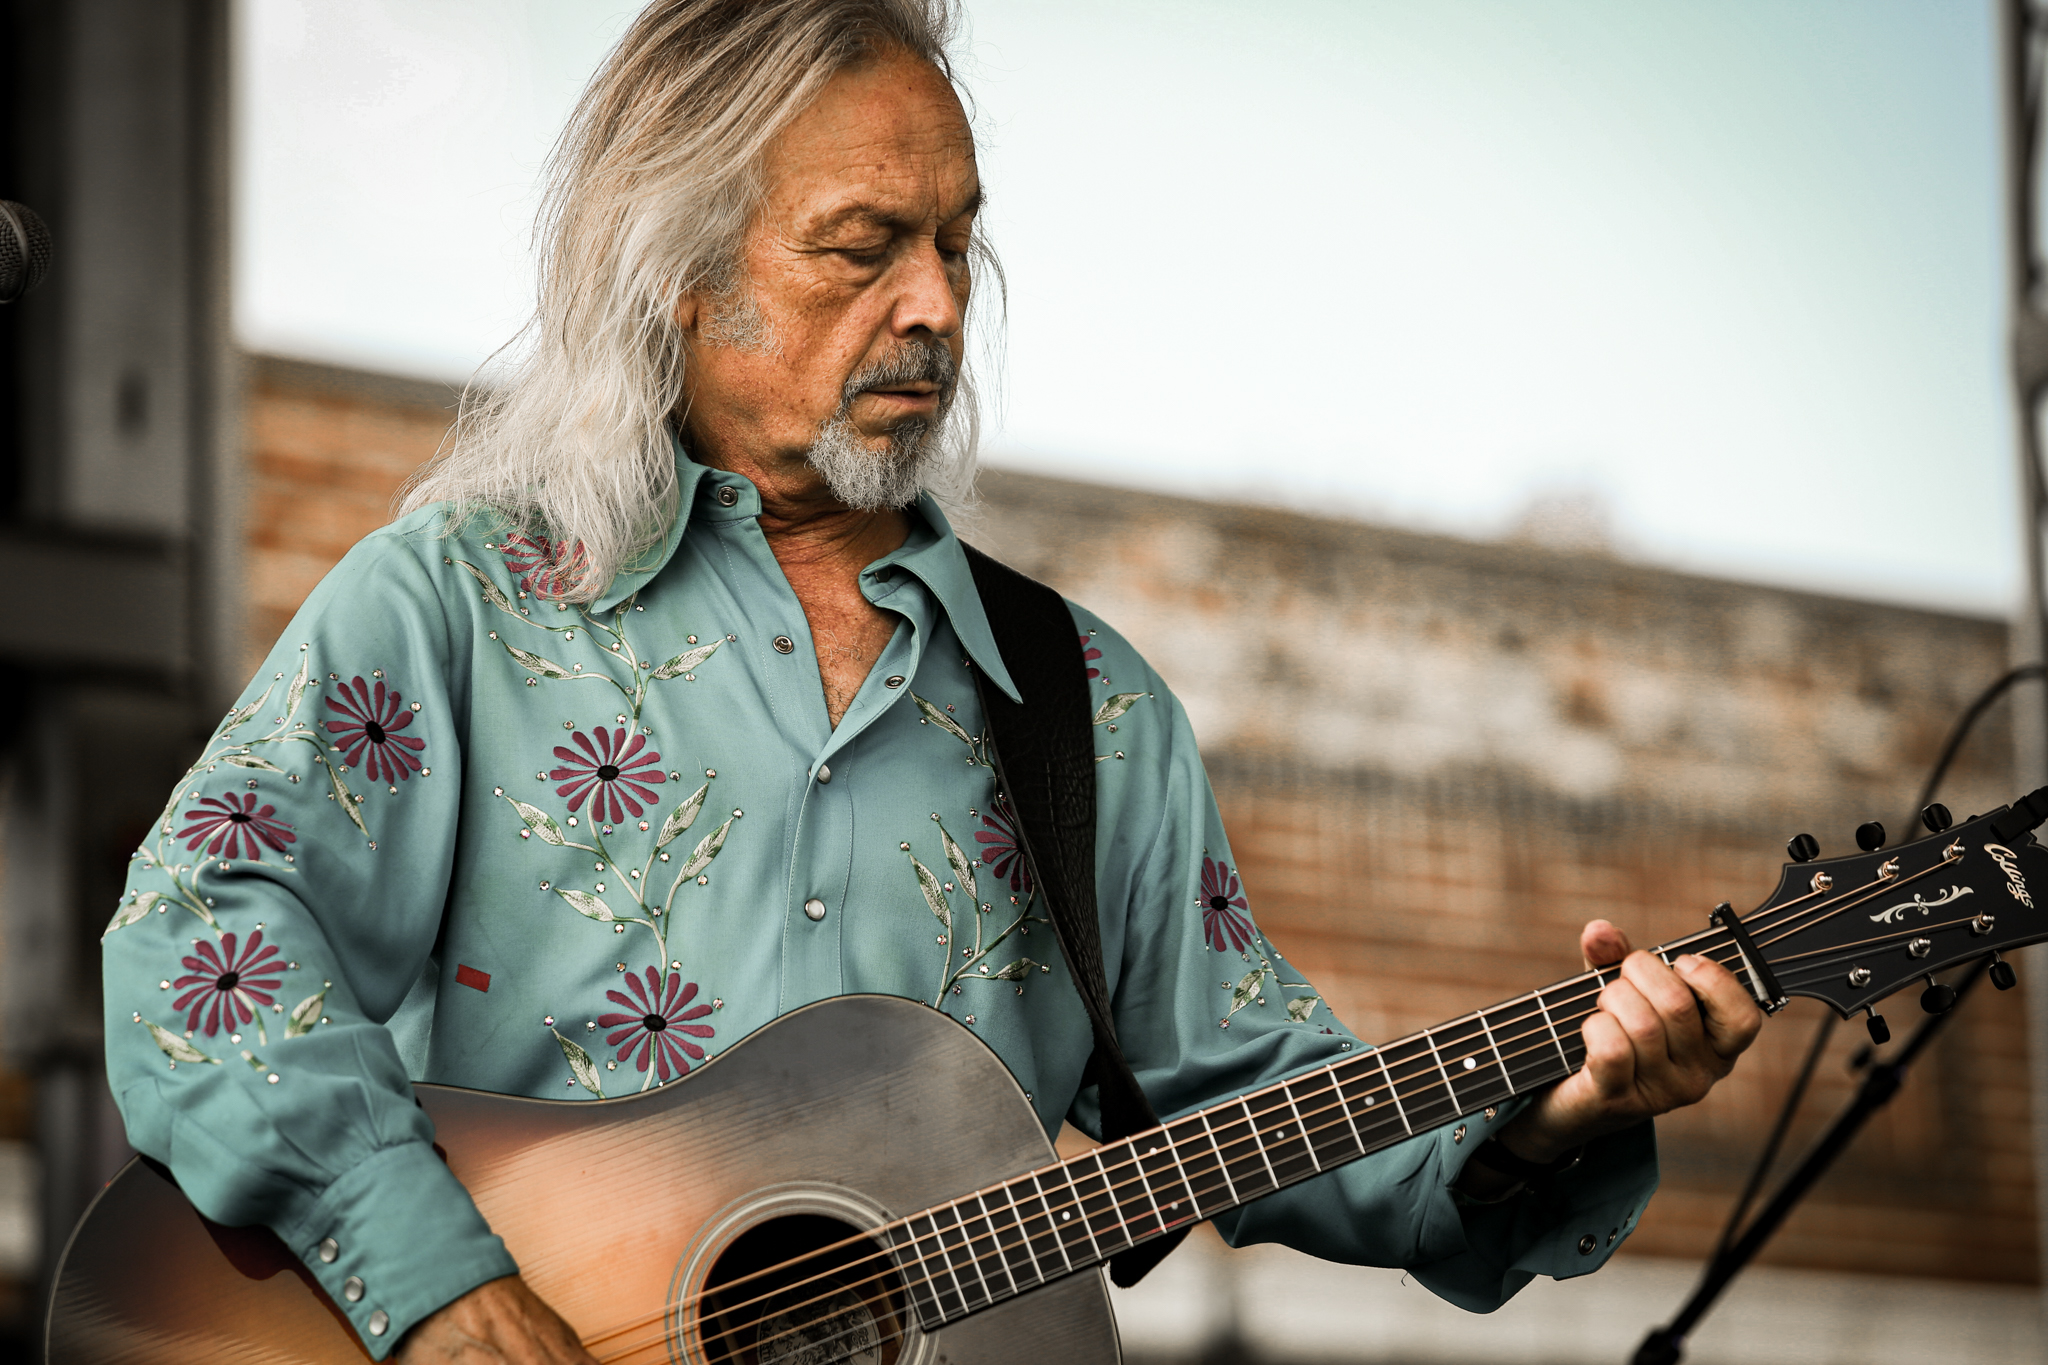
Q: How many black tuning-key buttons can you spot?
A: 6